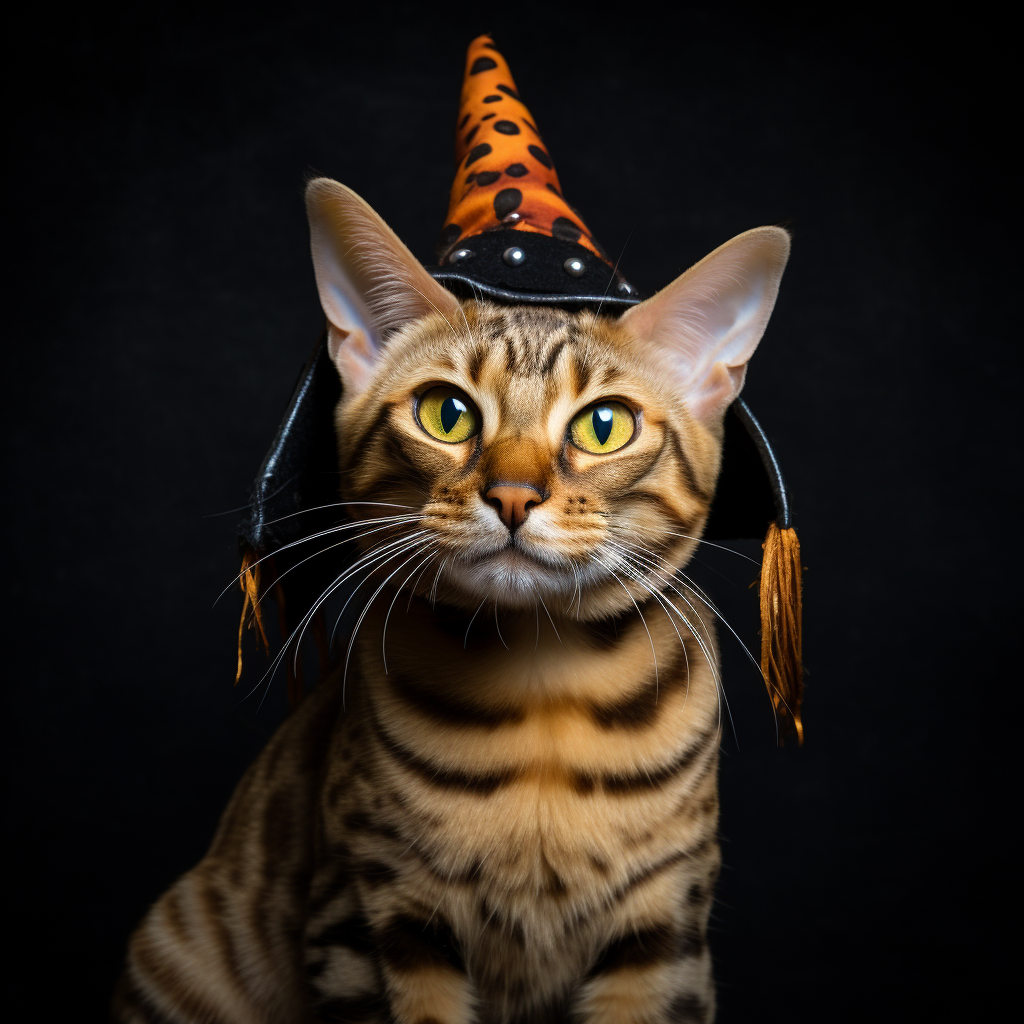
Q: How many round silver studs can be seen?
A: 4